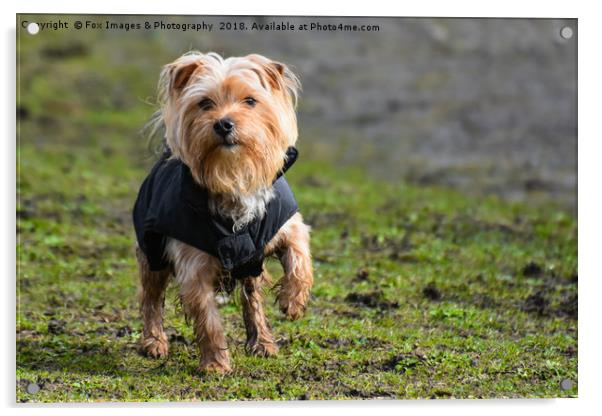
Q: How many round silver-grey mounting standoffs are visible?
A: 4